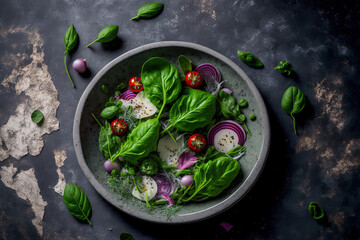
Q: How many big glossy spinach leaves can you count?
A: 4